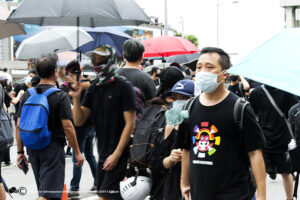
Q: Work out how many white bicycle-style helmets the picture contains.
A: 1